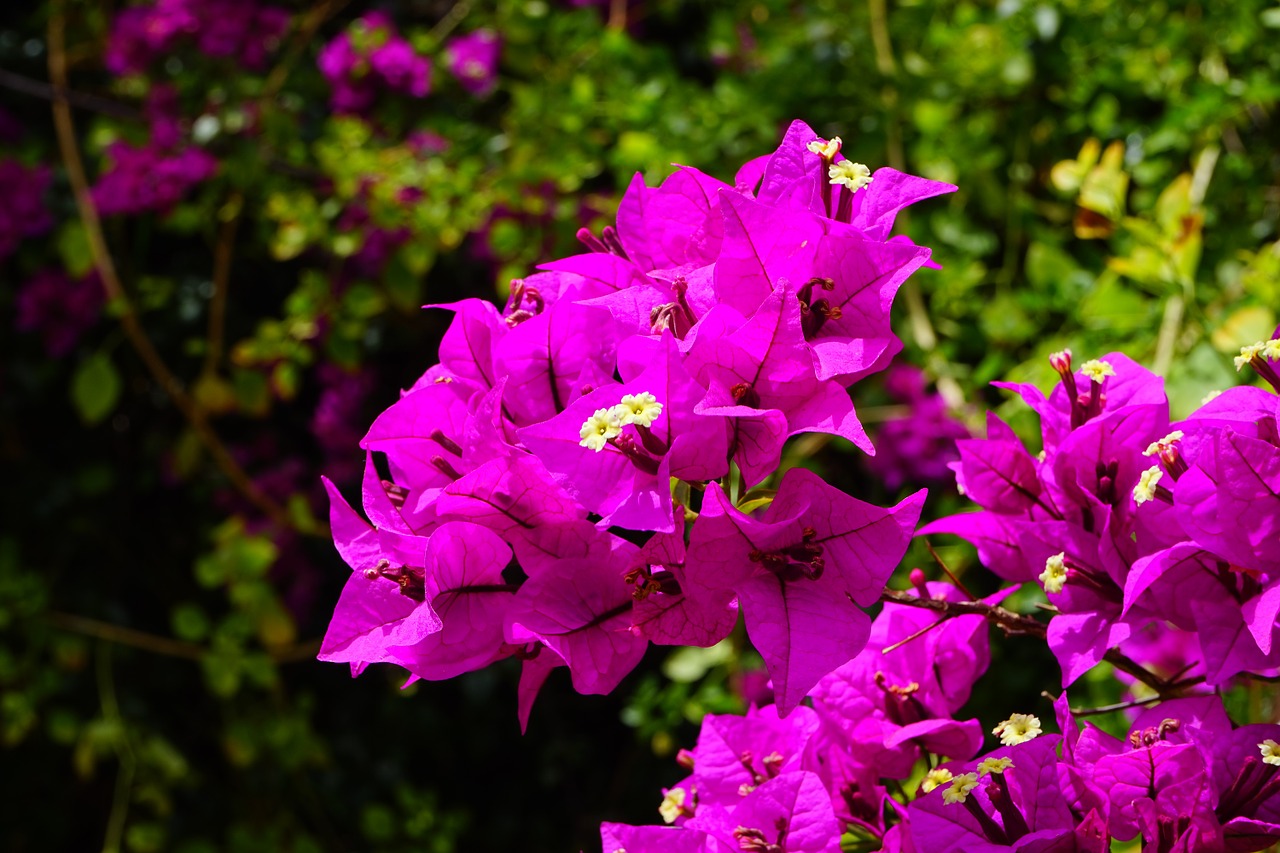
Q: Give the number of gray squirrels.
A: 0